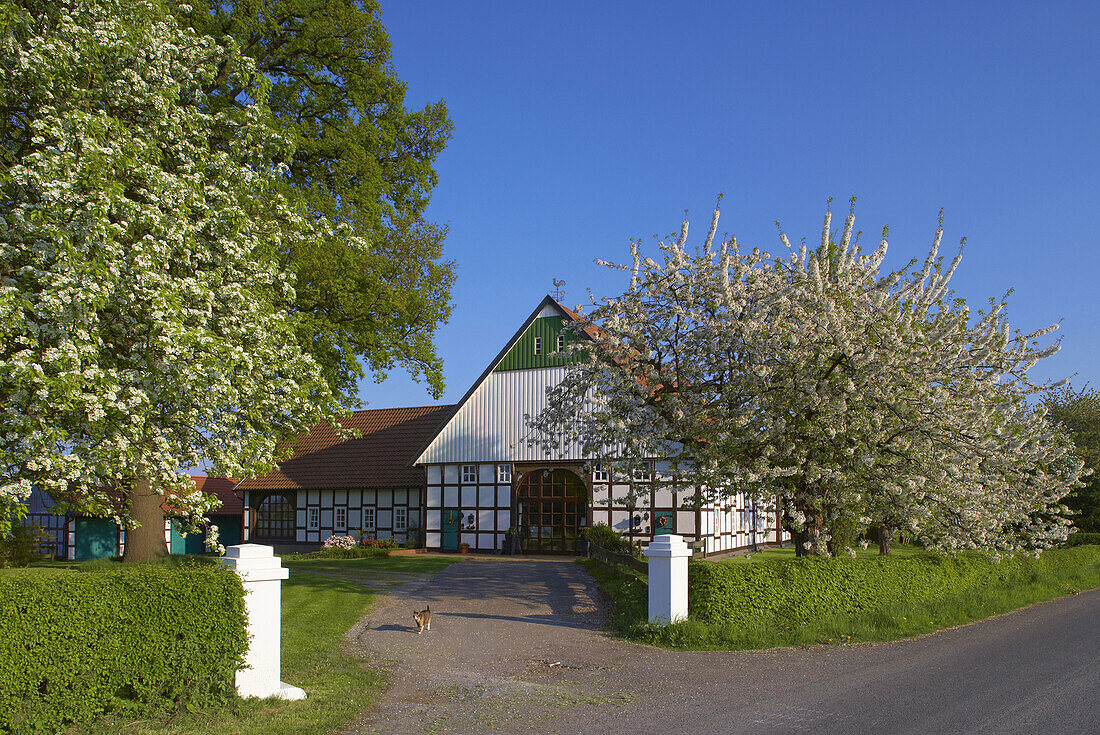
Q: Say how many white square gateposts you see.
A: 2